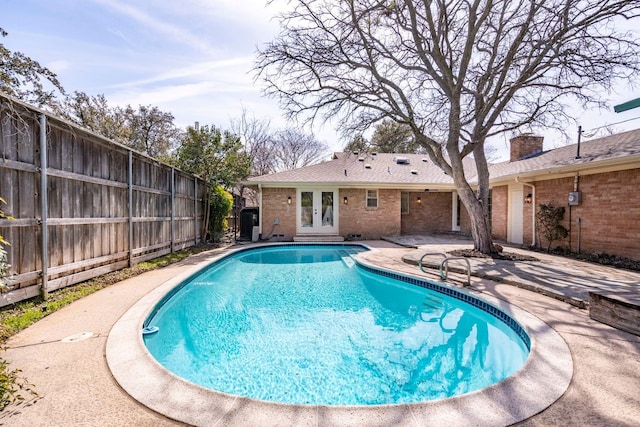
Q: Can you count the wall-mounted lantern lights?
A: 4